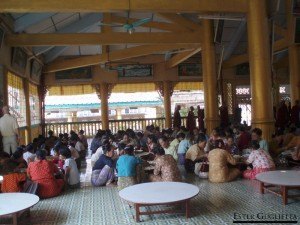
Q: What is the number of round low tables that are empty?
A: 3